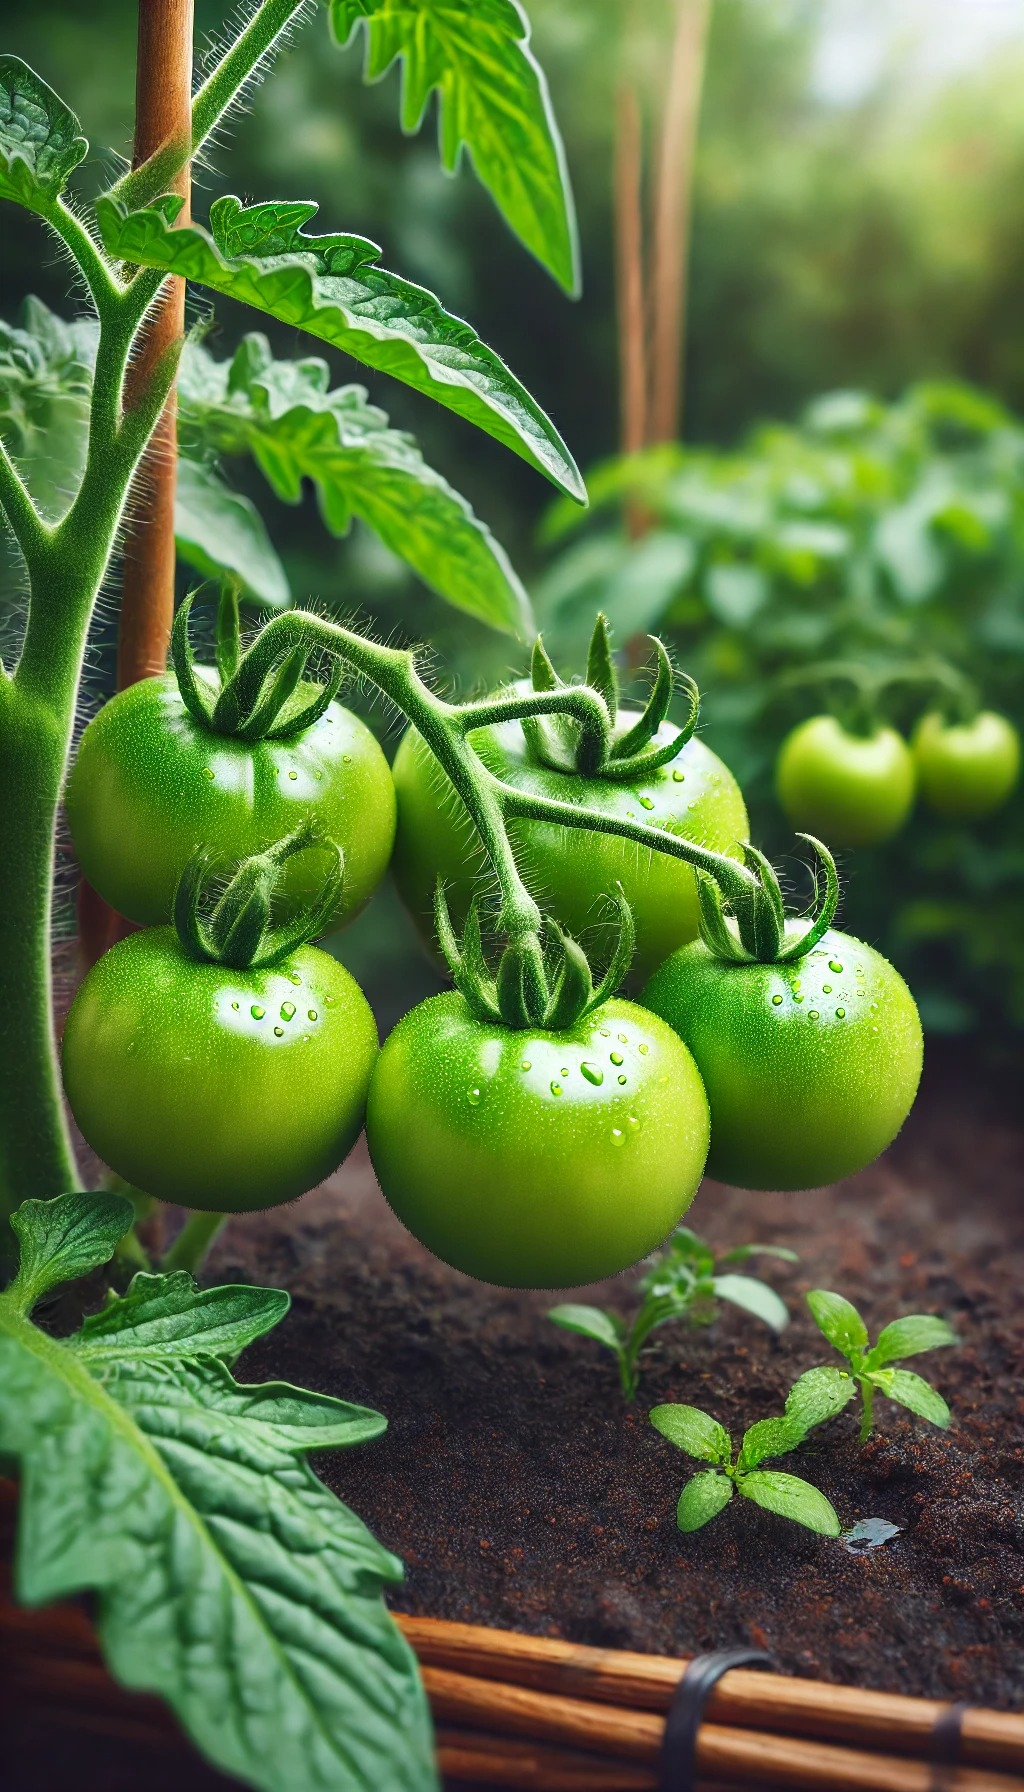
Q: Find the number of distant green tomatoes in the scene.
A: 2